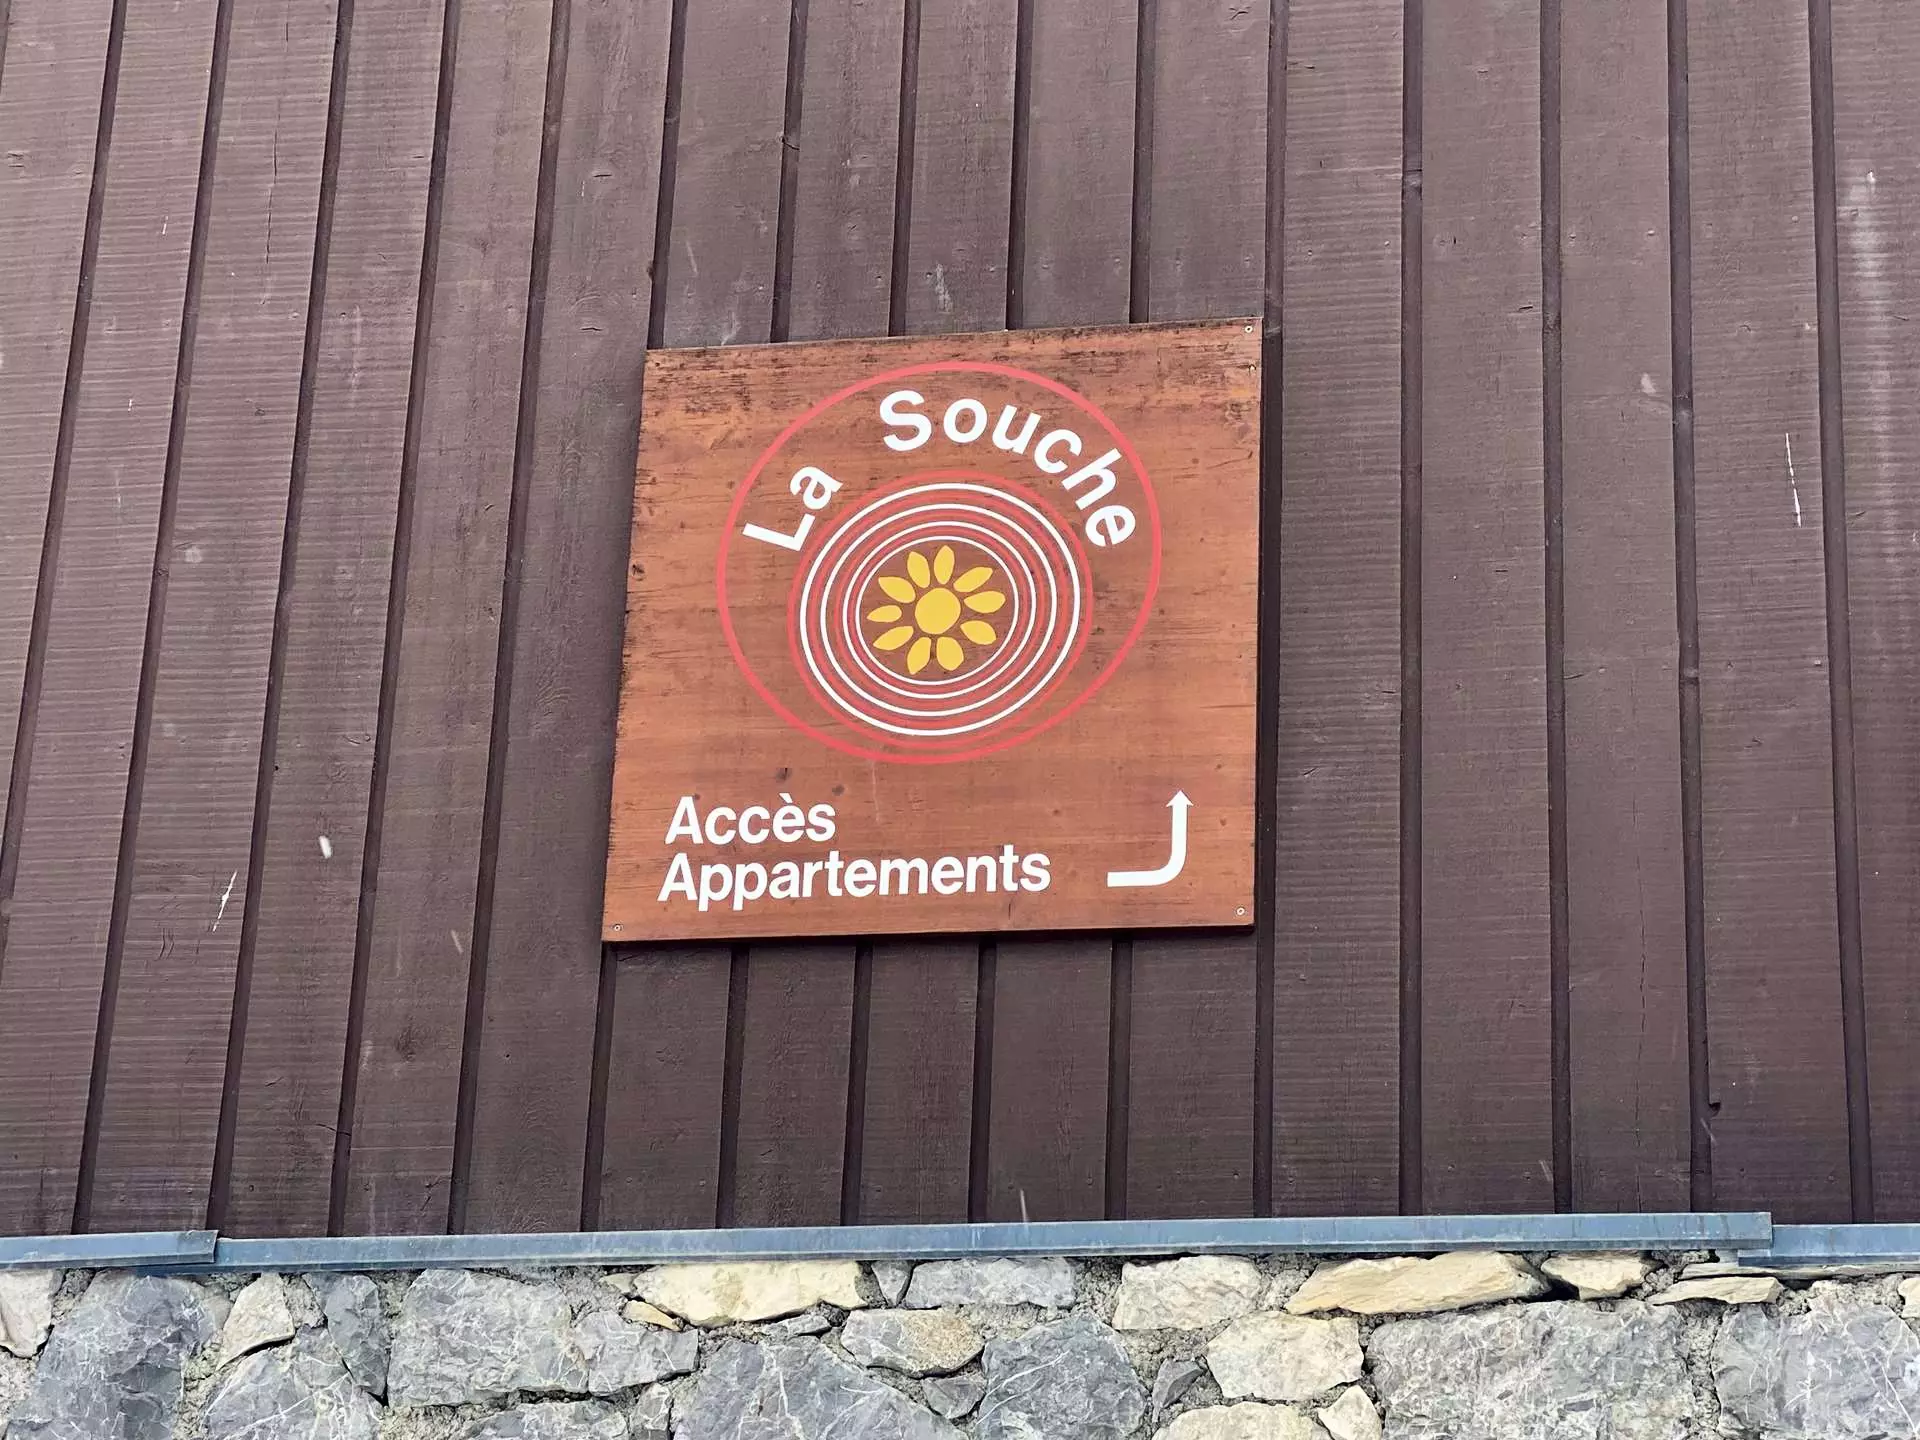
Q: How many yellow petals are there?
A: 10